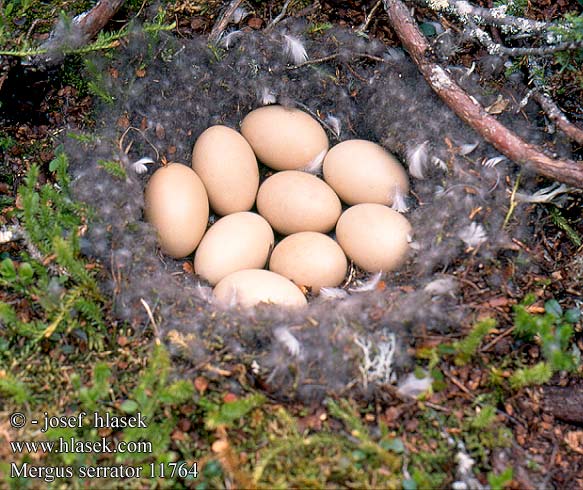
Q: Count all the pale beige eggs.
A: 9